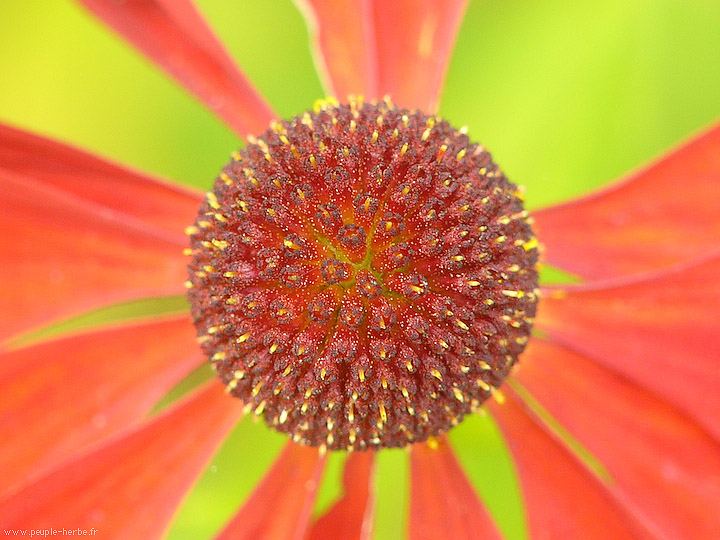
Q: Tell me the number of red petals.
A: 12